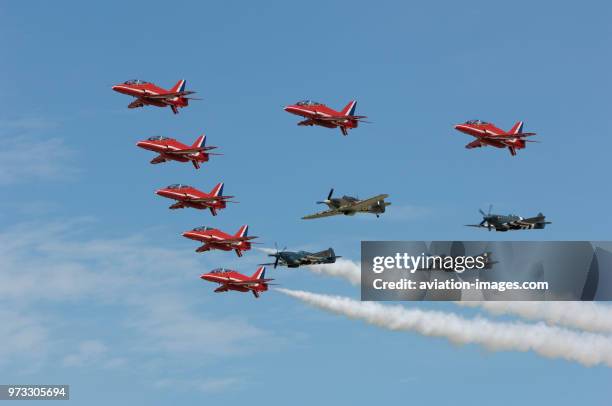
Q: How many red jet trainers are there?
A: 7